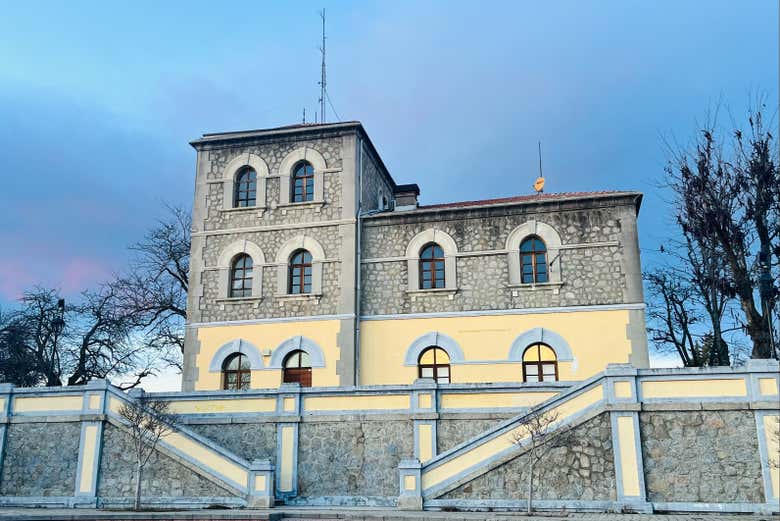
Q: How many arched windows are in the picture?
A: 10